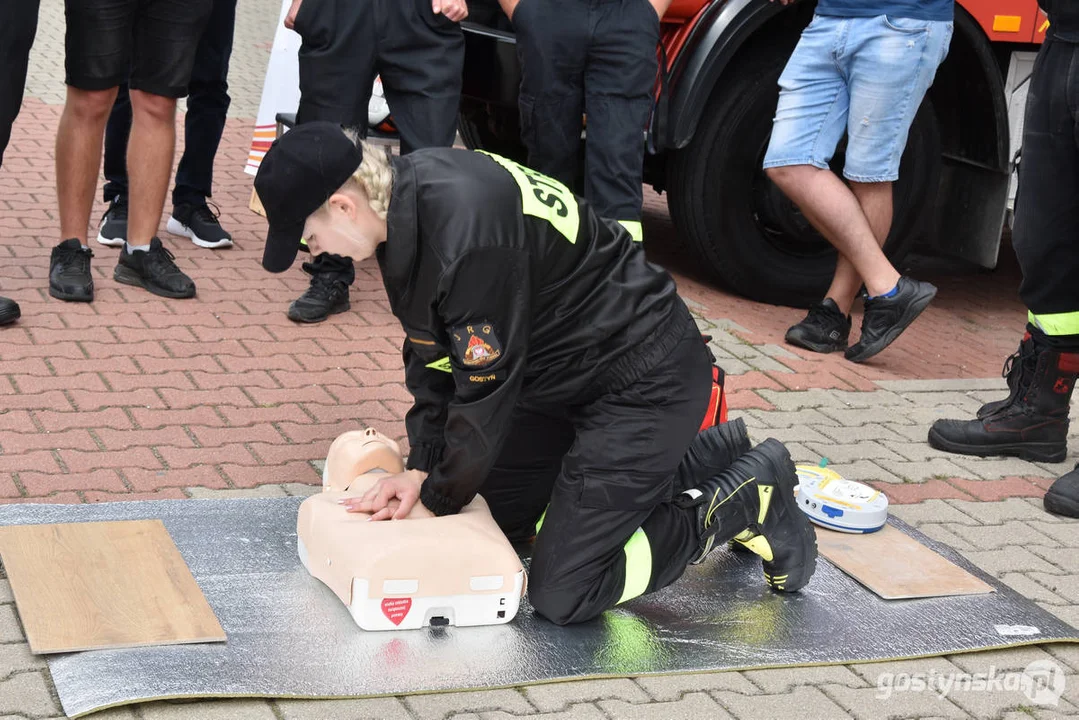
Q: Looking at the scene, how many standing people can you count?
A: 7